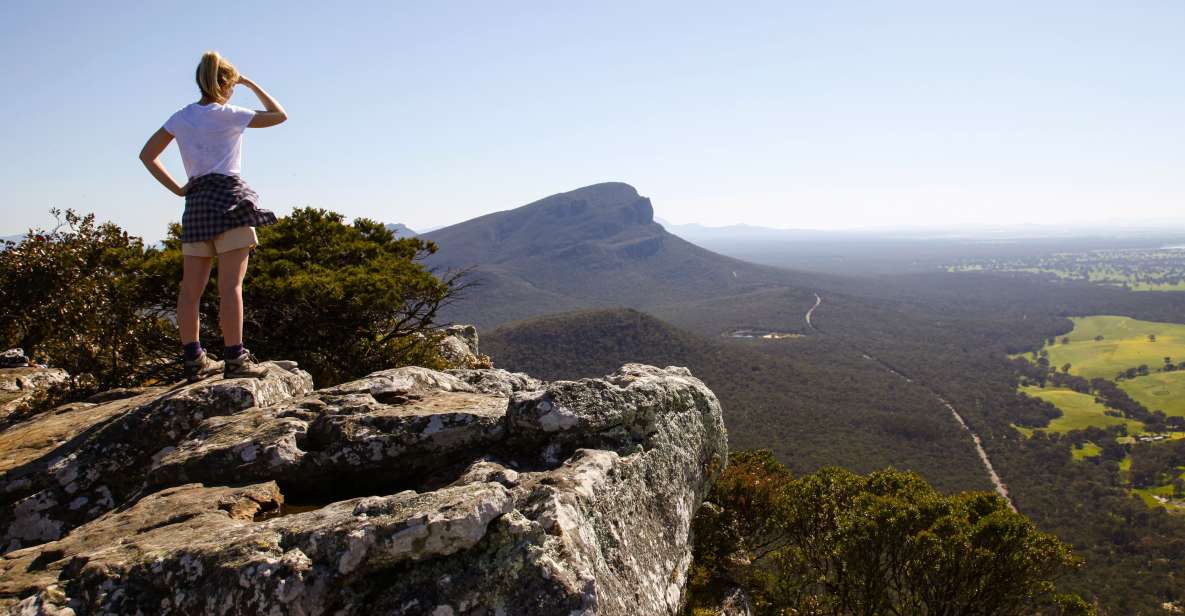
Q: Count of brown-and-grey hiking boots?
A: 2